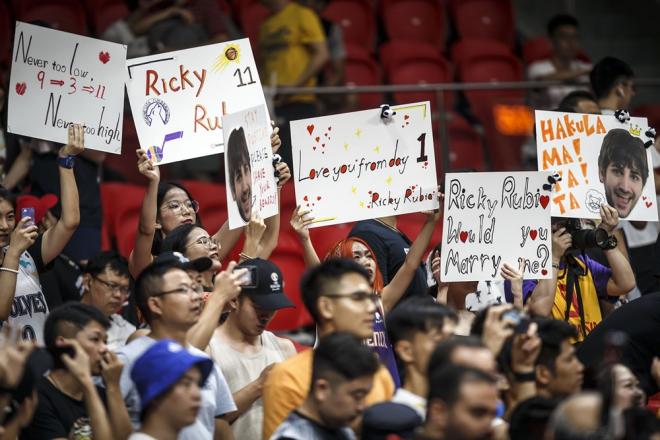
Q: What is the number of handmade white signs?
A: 6